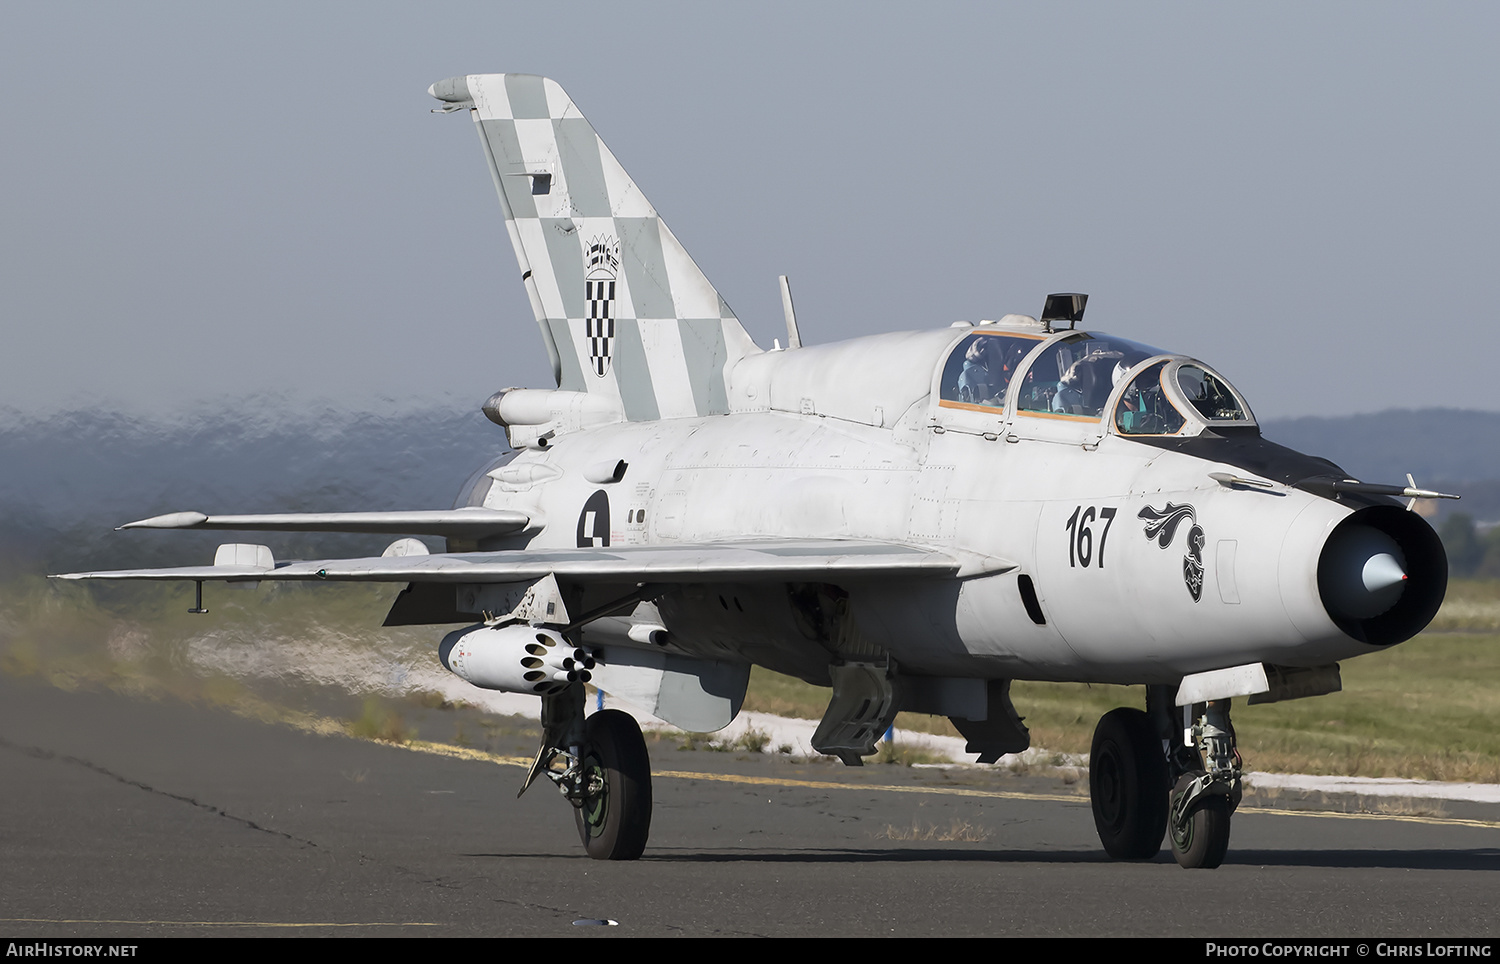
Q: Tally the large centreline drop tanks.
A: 0